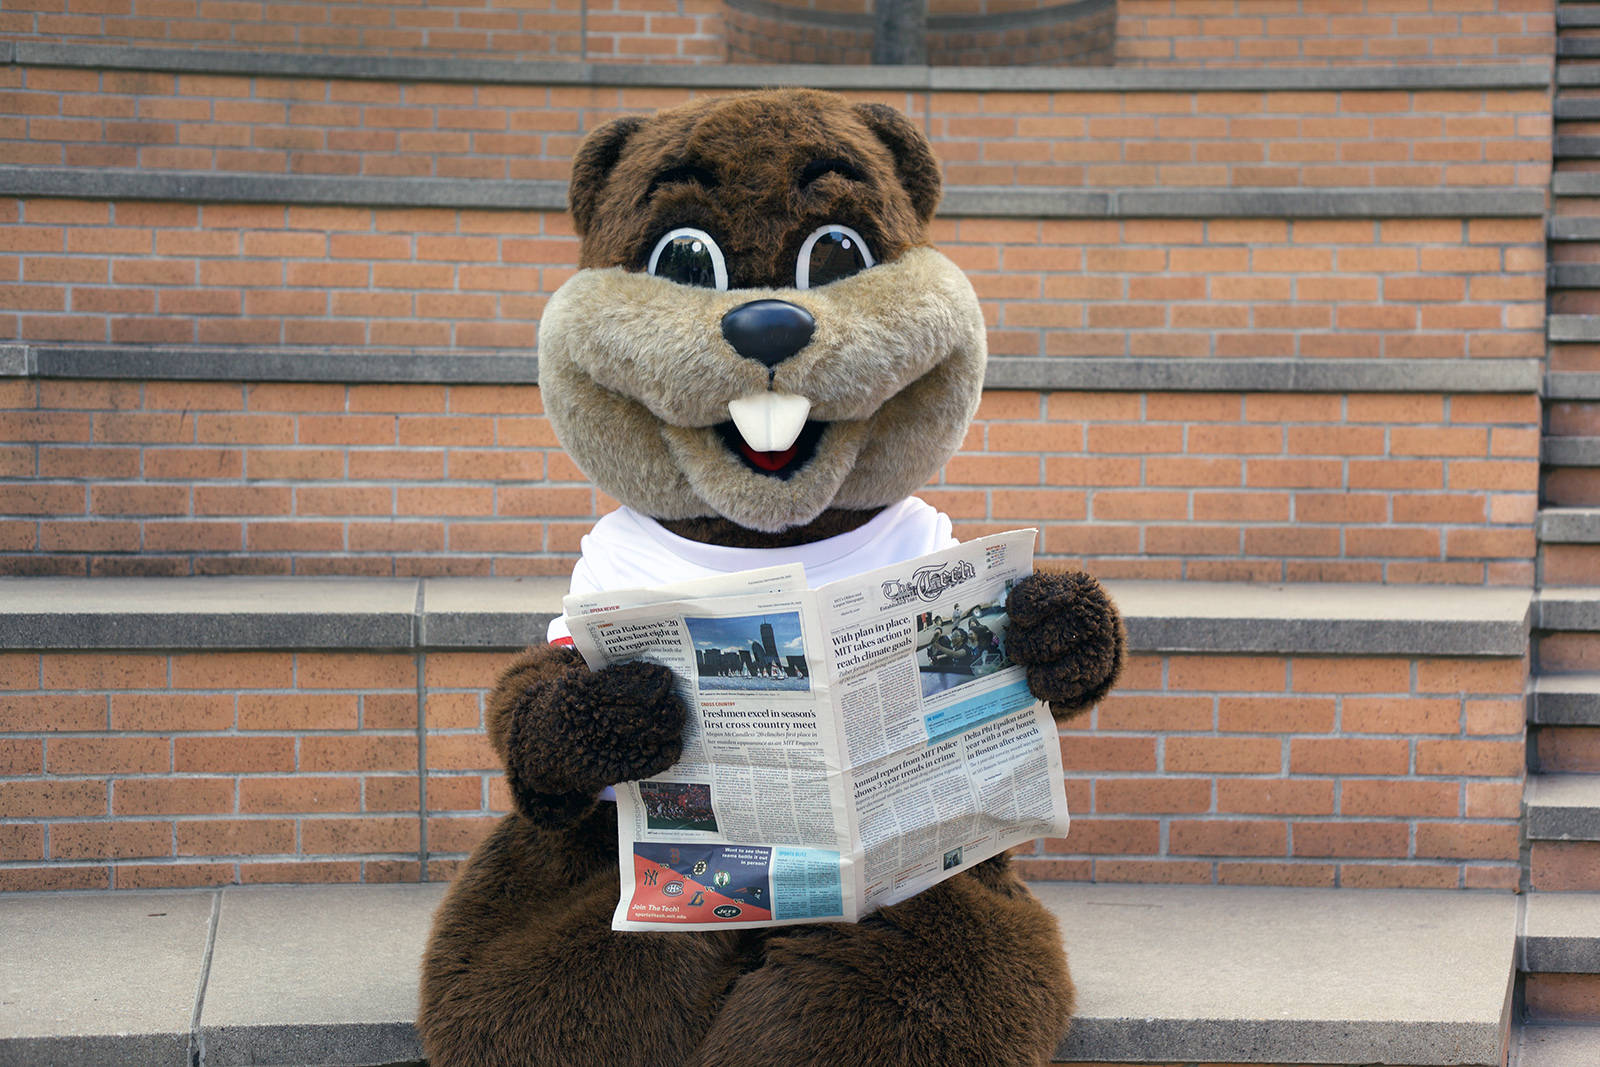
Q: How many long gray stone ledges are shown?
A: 5